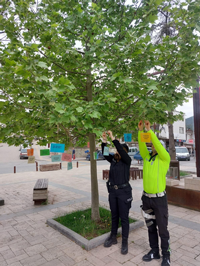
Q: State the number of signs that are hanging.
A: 11